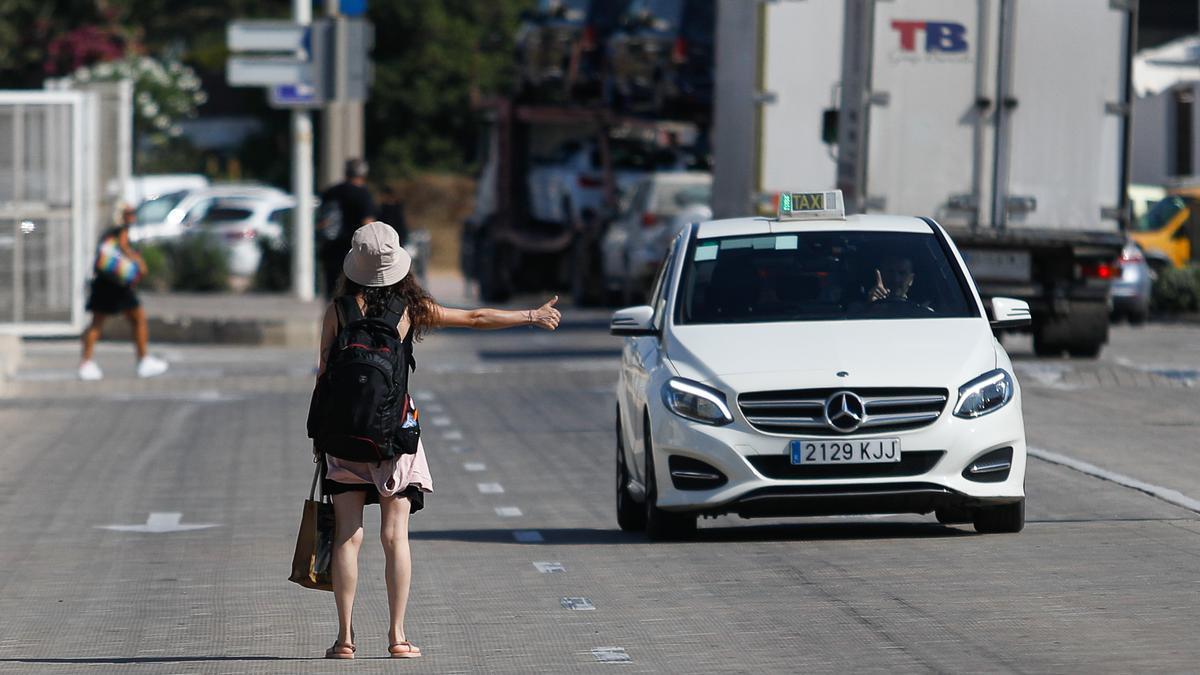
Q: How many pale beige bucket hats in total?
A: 1